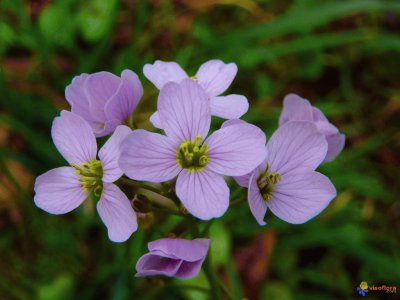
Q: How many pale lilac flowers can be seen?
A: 7